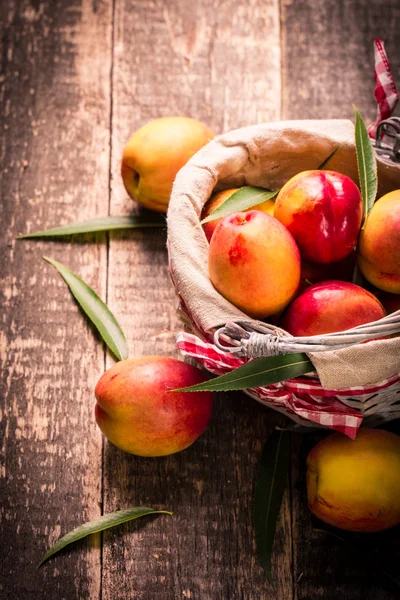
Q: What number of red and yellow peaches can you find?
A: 8